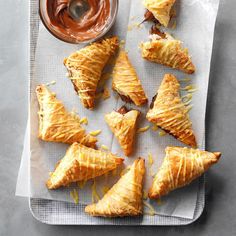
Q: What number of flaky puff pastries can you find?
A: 10